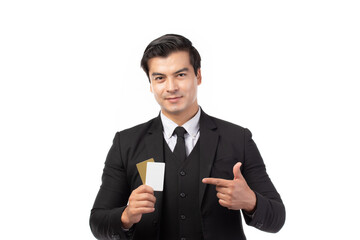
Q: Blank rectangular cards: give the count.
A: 2